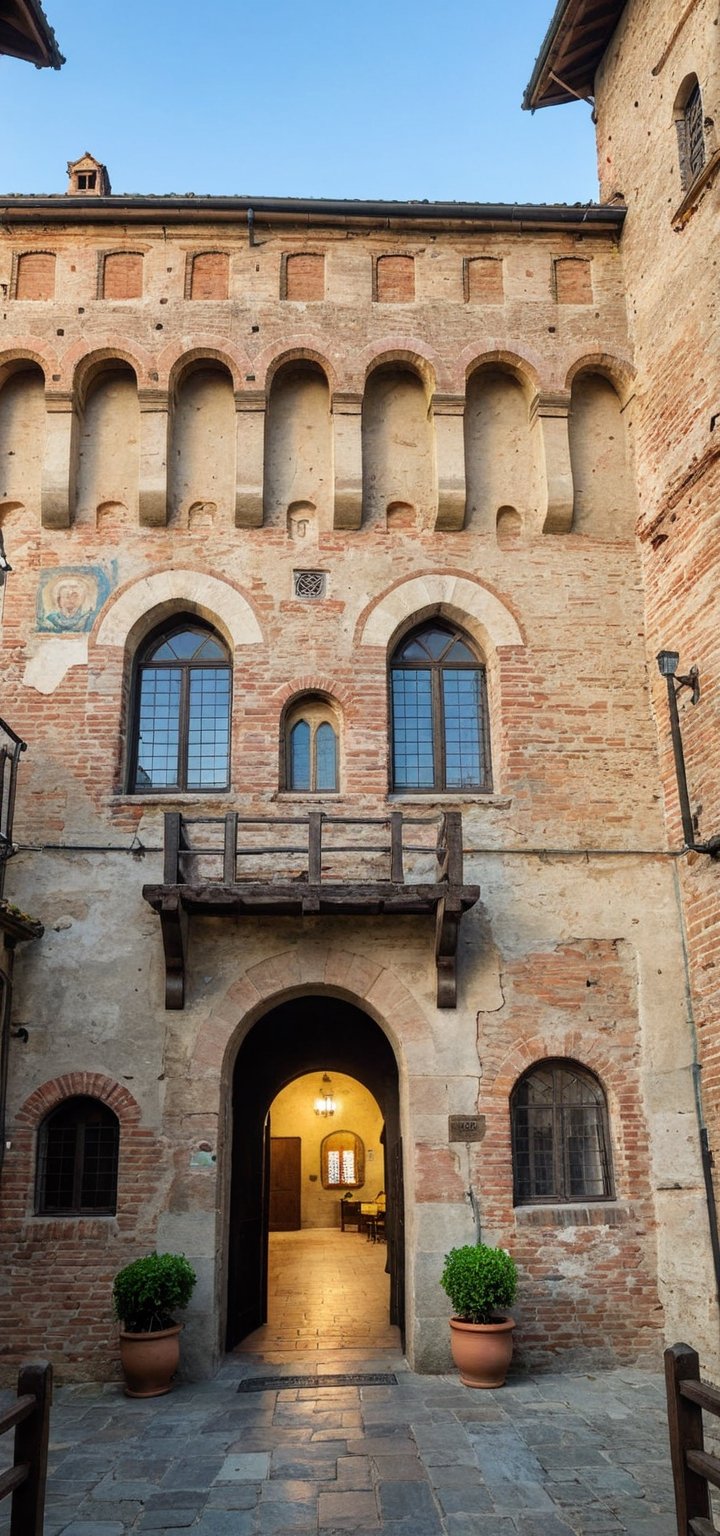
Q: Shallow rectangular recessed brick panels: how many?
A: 7